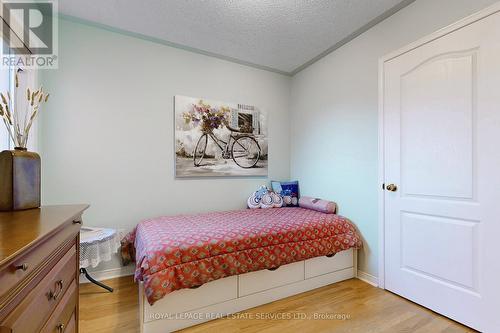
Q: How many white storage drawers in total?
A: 3